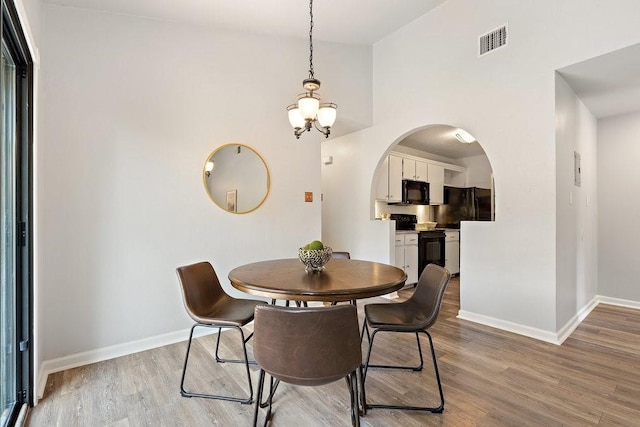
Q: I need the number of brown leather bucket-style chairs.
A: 4